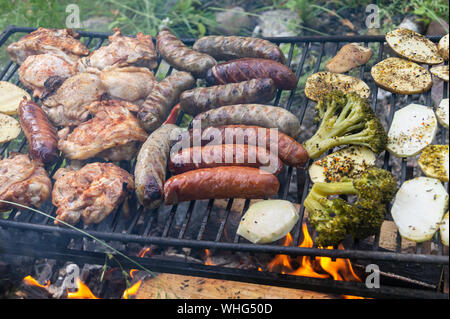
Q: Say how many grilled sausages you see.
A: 11